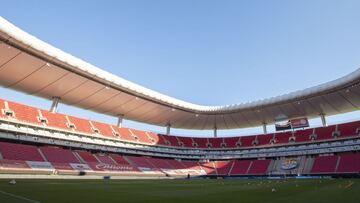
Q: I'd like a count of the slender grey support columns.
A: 6